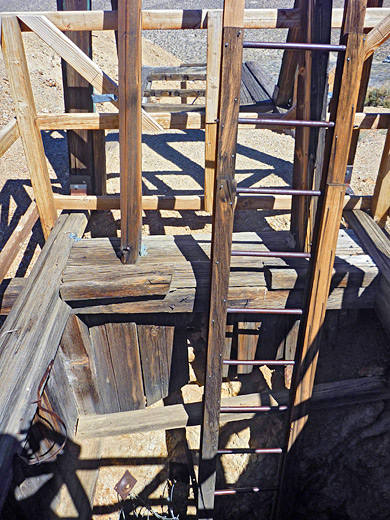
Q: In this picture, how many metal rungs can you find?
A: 9